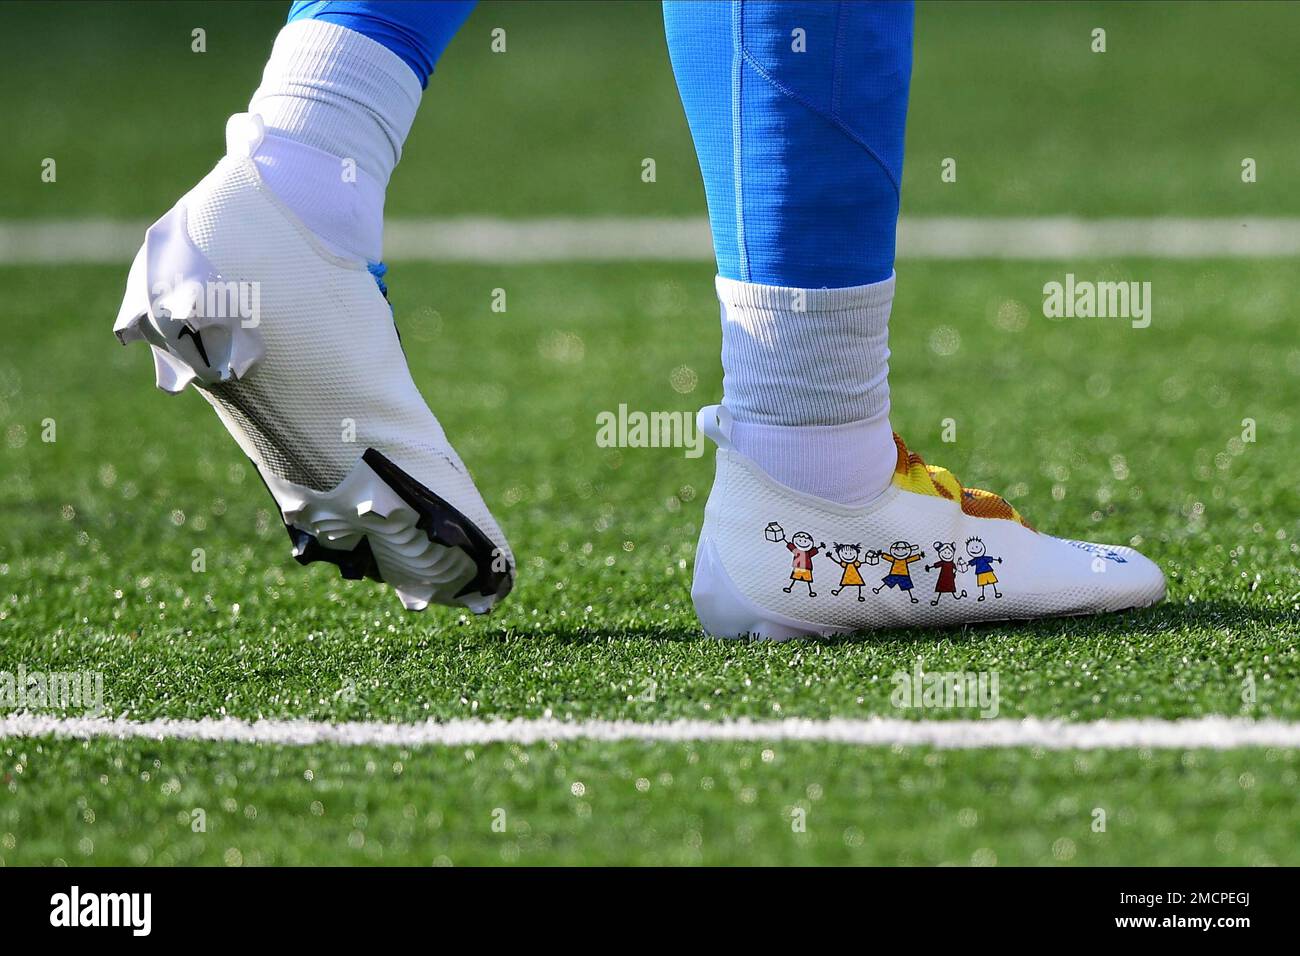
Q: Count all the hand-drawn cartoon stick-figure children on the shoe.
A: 5